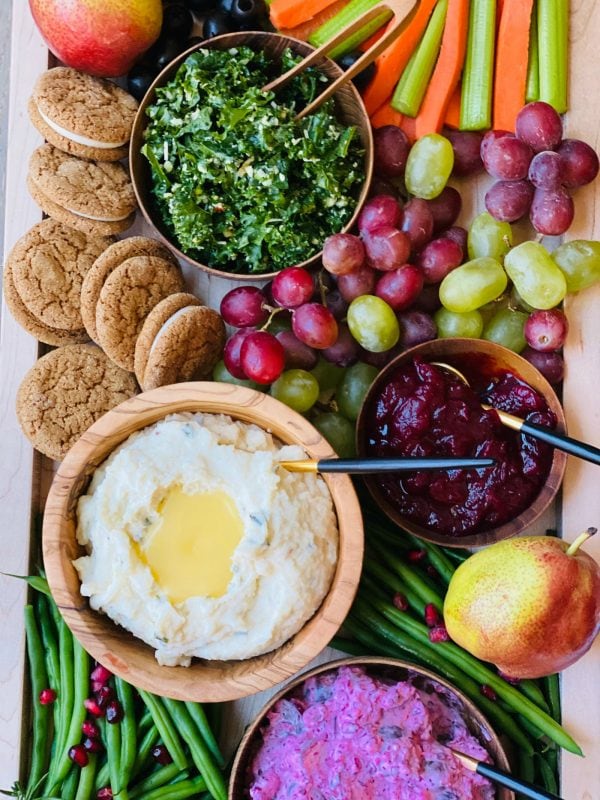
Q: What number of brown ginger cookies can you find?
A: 6